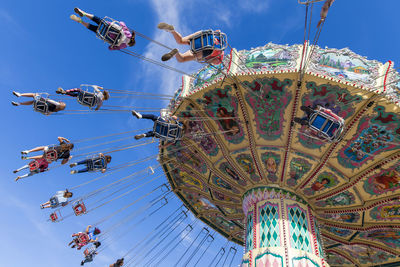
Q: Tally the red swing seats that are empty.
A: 2